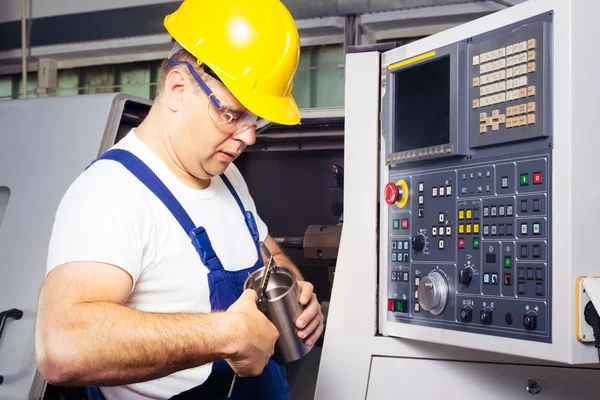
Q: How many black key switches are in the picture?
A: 3